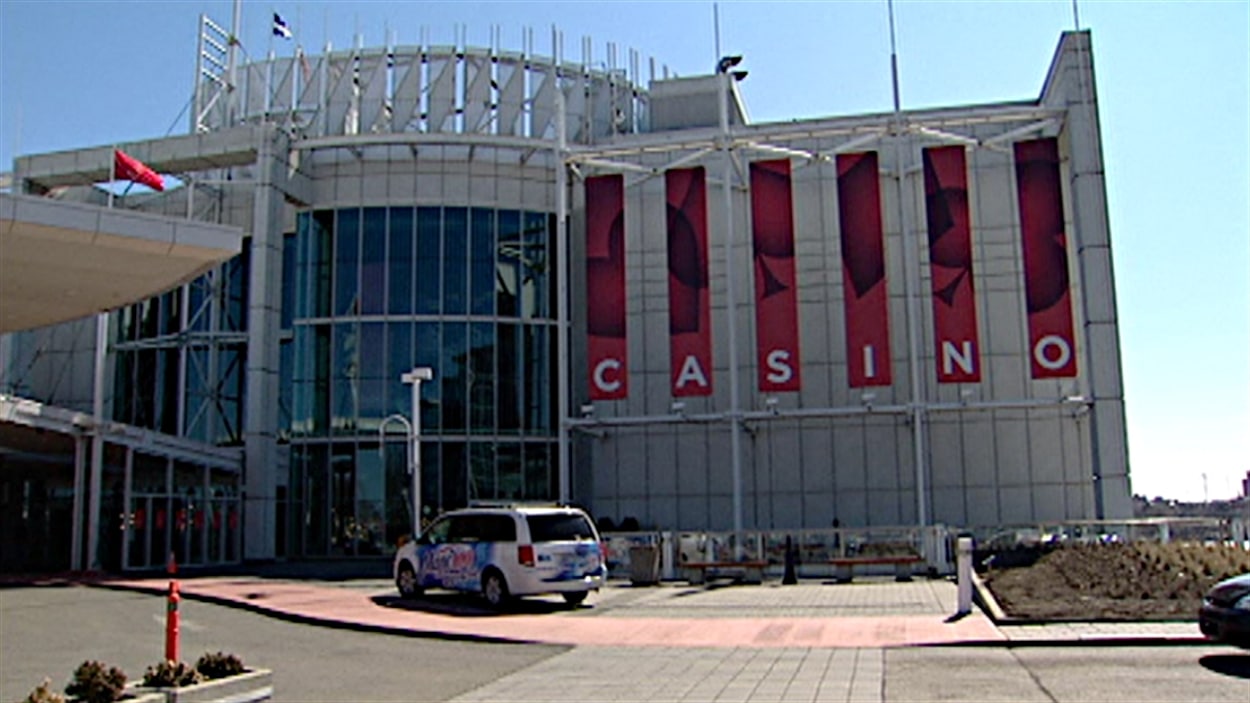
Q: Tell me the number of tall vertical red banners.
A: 6